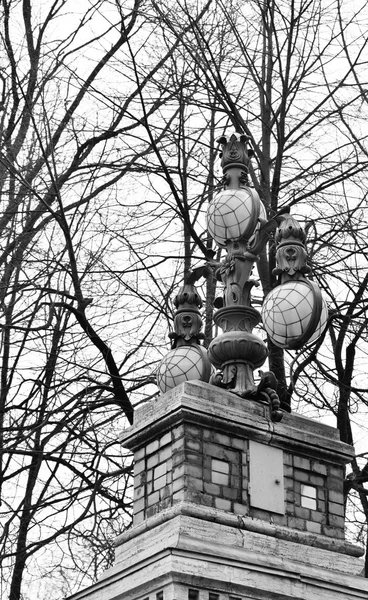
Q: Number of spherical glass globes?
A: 3